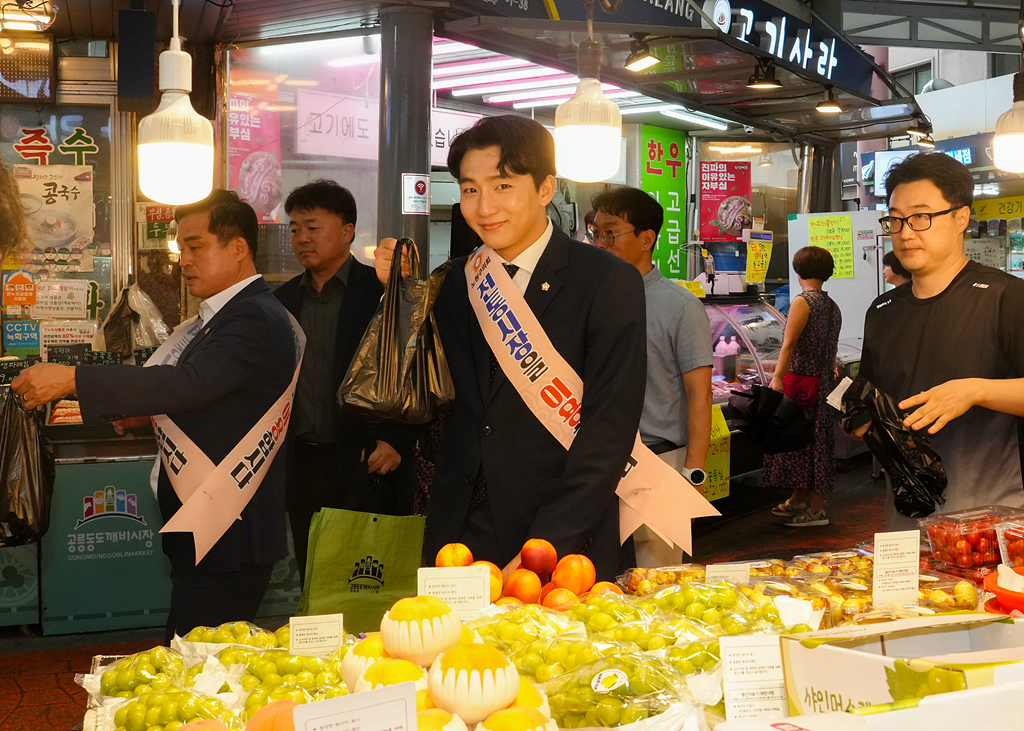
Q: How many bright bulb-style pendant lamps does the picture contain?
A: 3